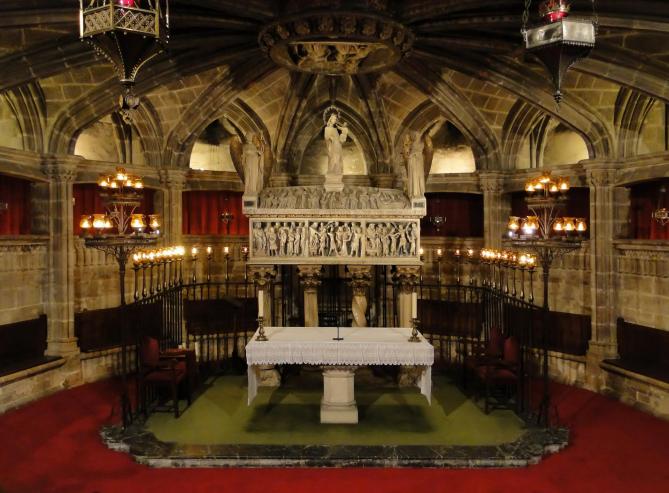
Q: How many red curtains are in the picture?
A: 6